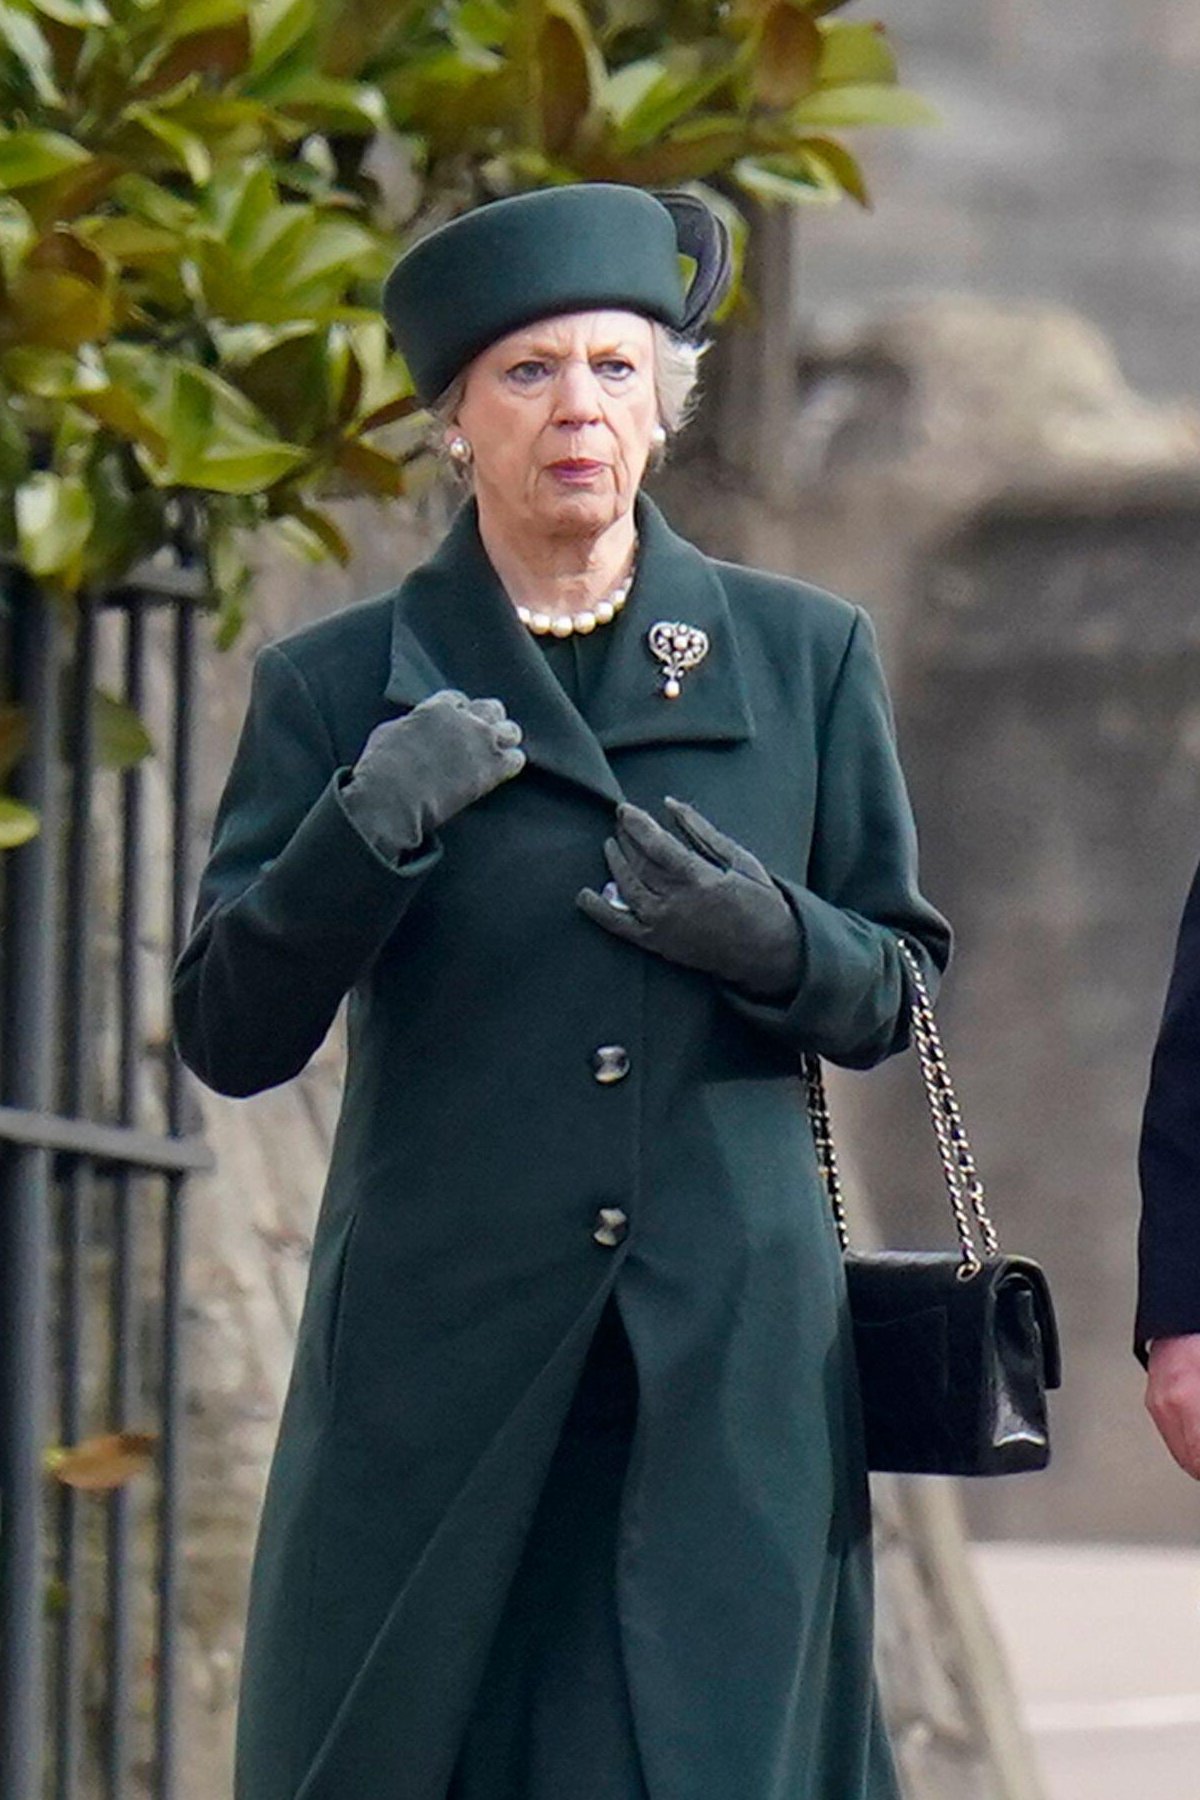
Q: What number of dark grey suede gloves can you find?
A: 2